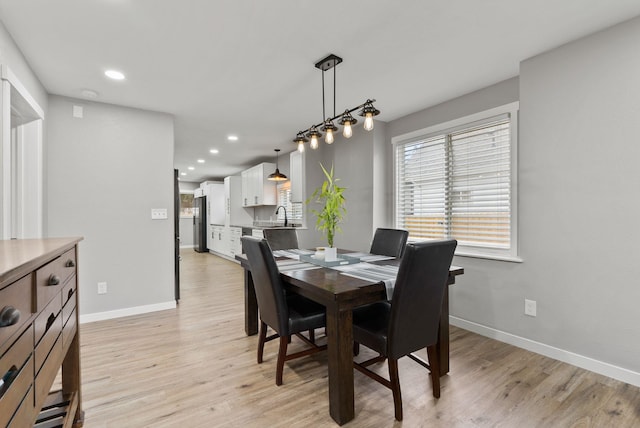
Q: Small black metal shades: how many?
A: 5